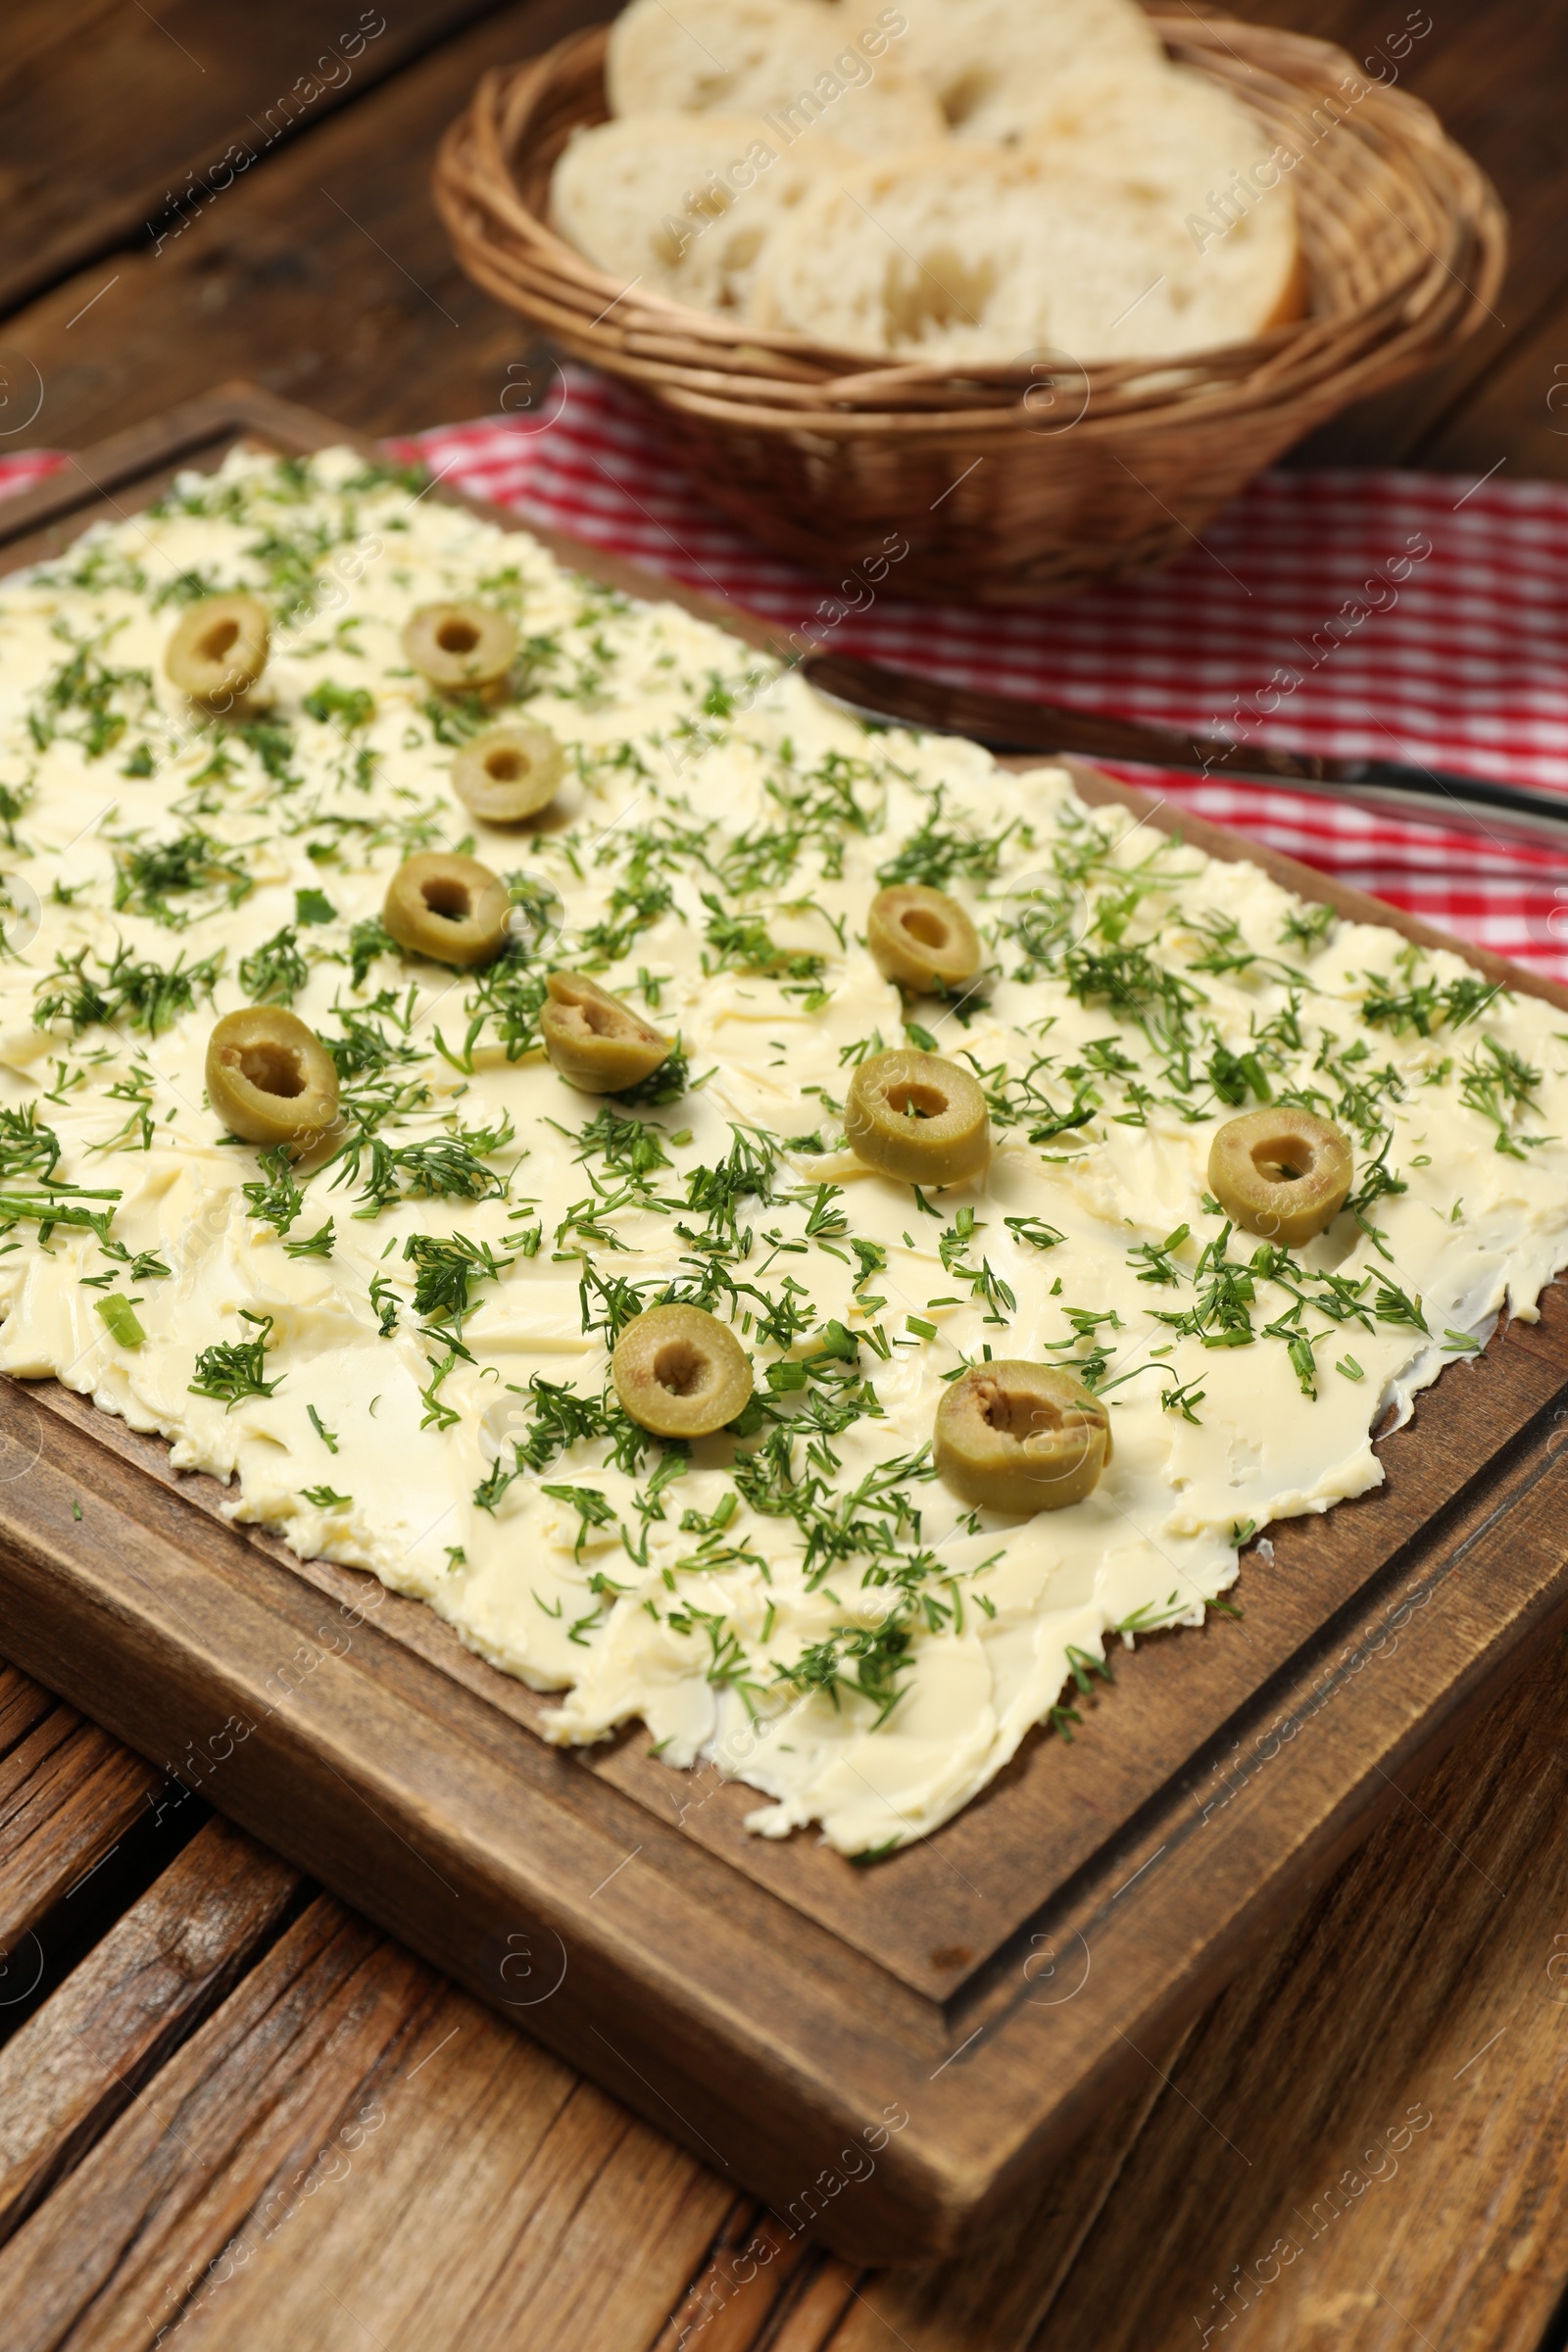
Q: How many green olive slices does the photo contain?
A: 11